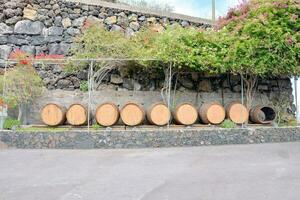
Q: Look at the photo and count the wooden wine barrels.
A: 9